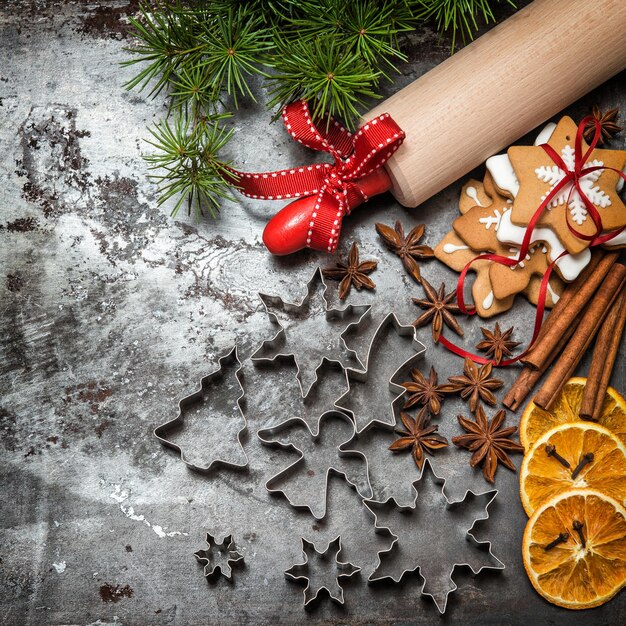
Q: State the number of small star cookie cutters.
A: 2